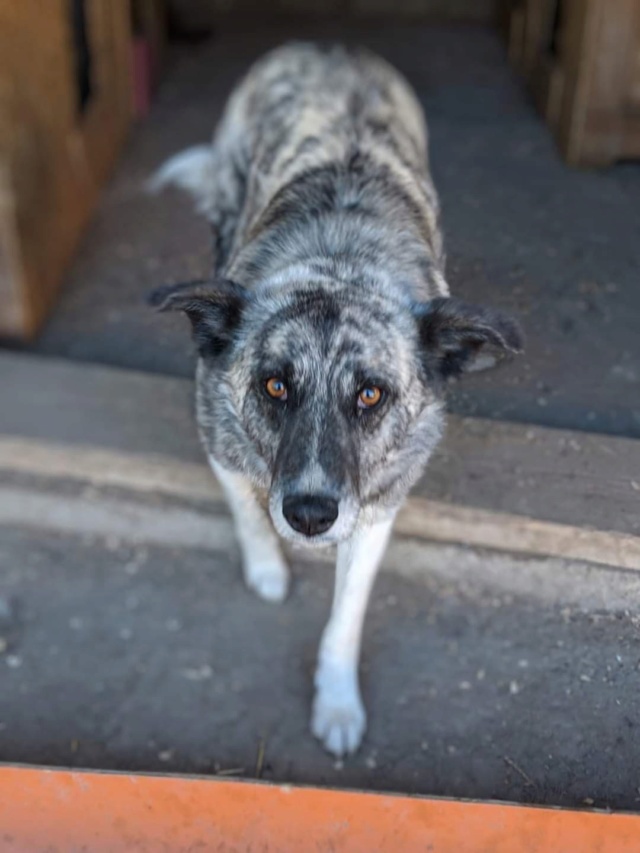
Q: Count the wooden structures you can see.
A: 2